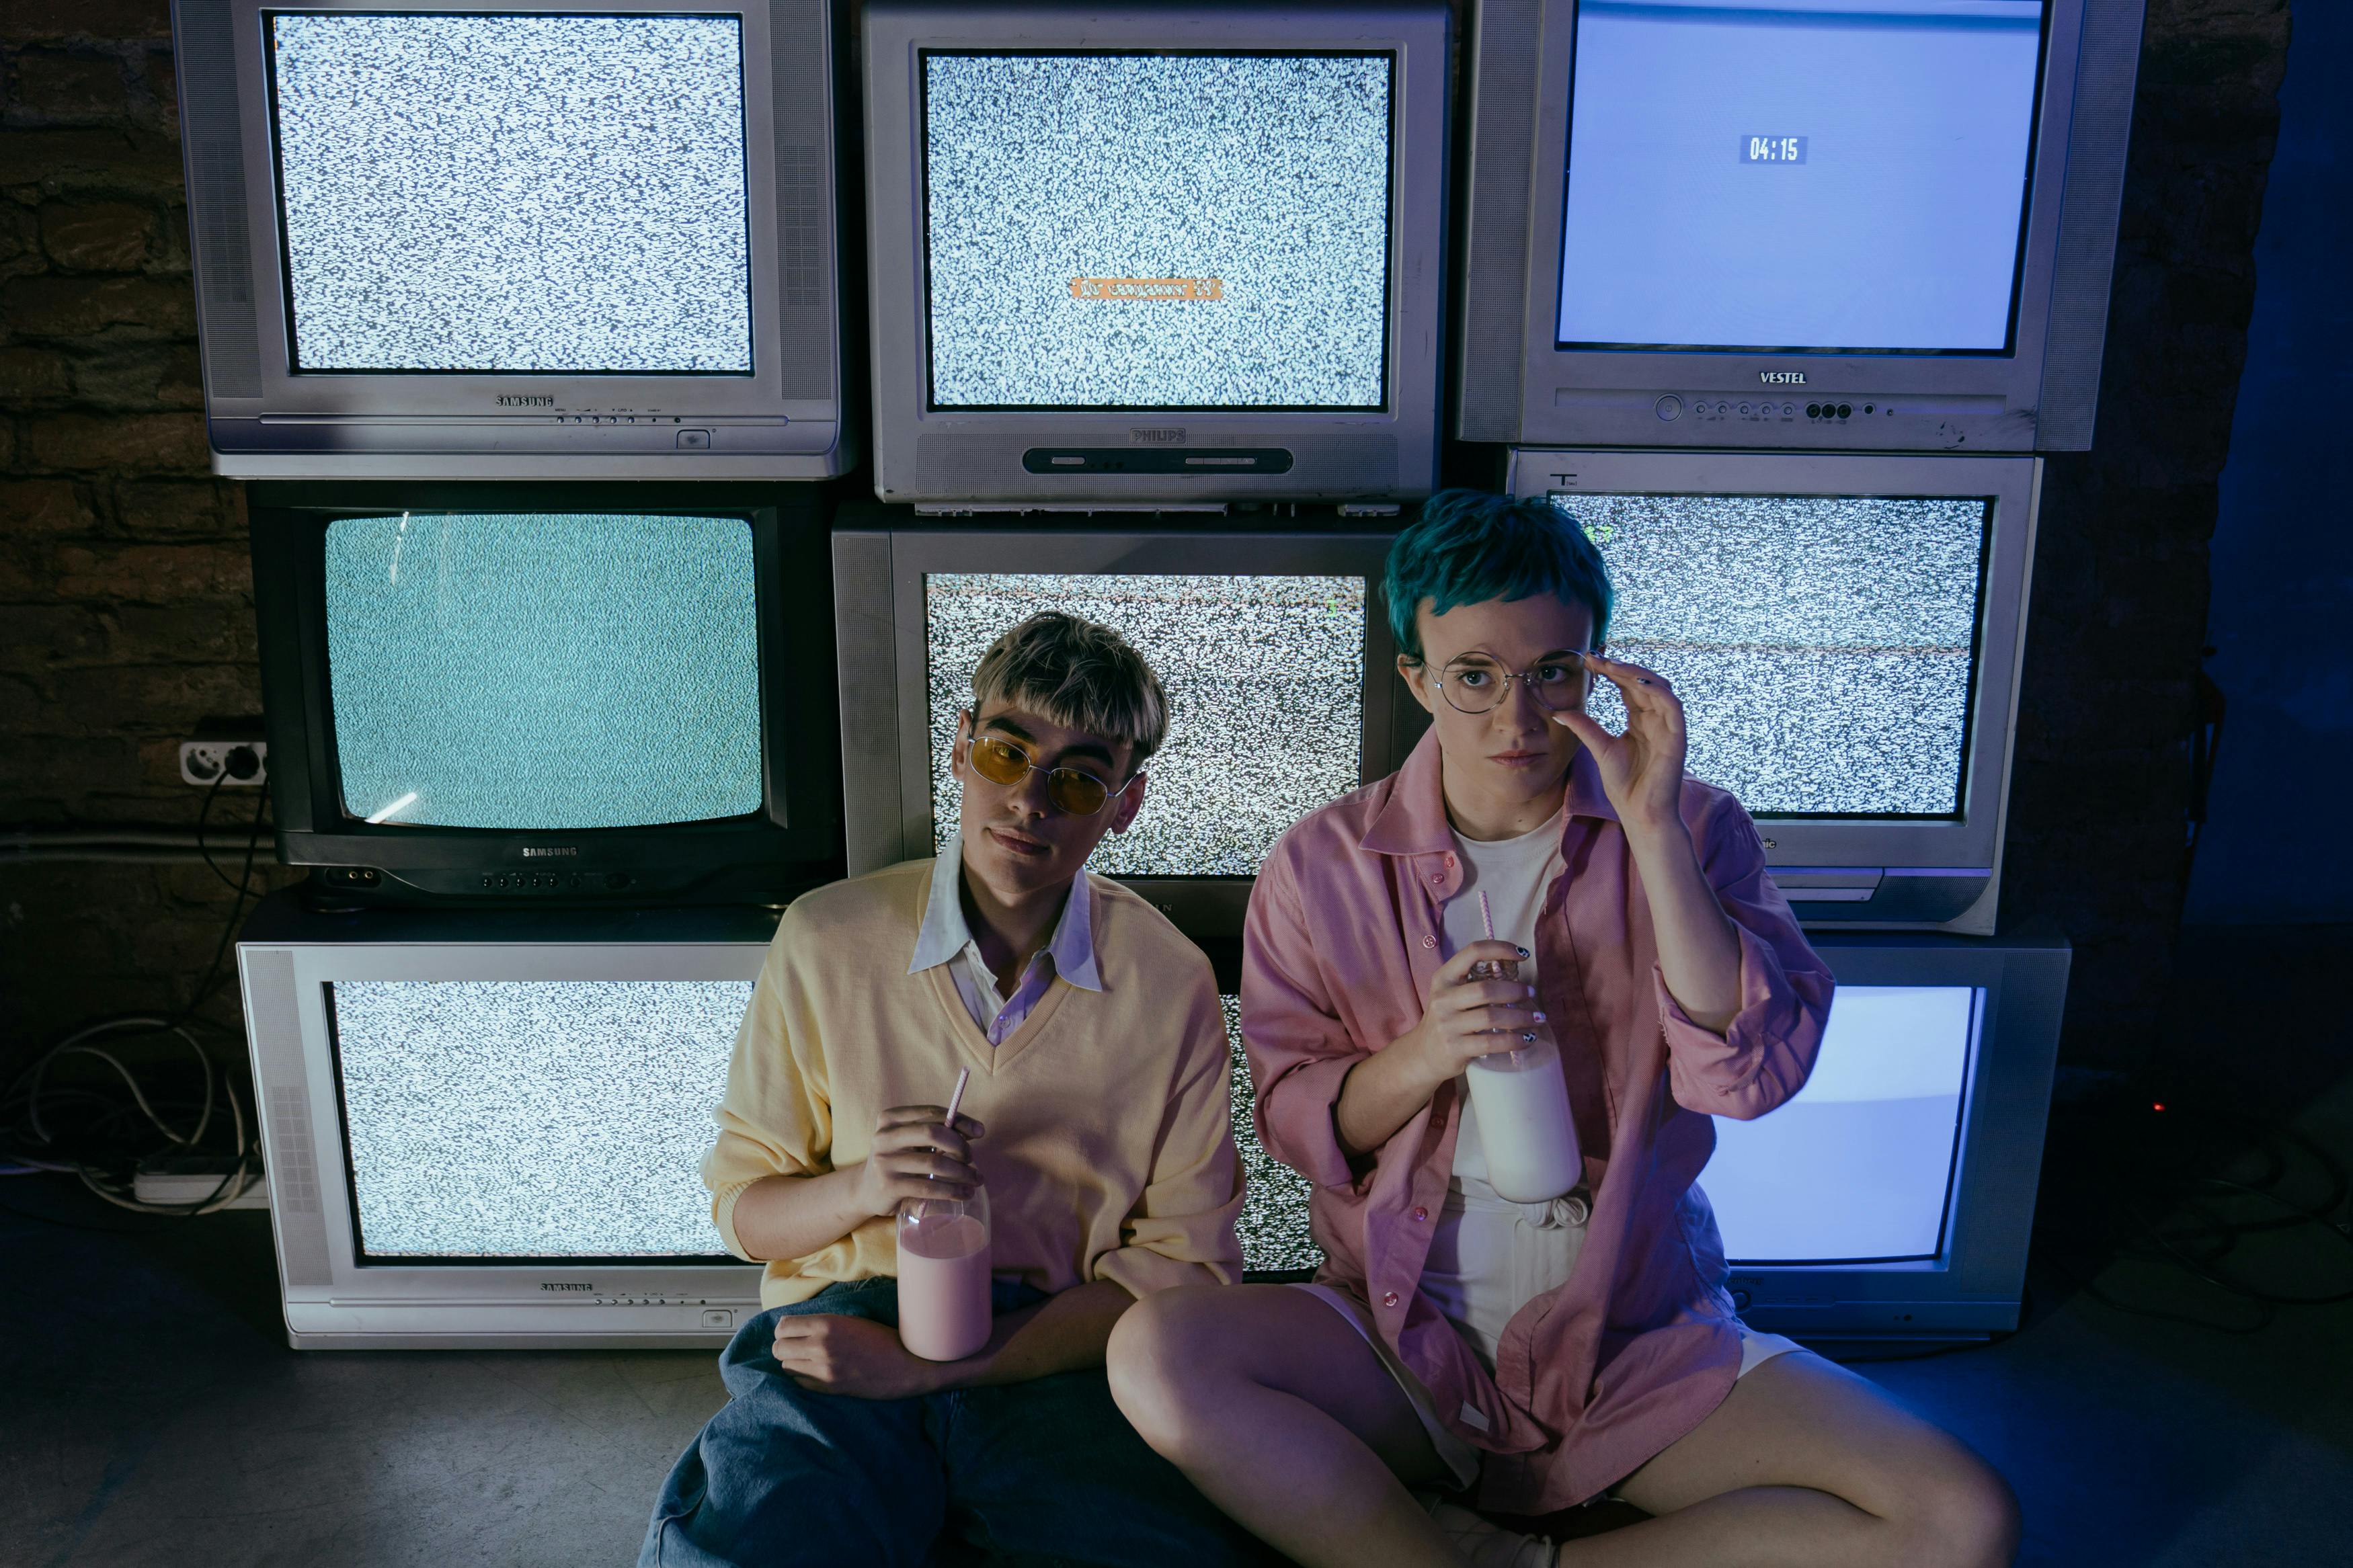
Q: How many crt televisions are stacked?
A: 9